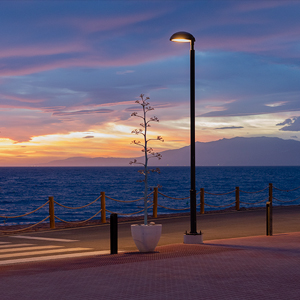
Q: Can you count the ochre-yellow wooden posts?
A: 6